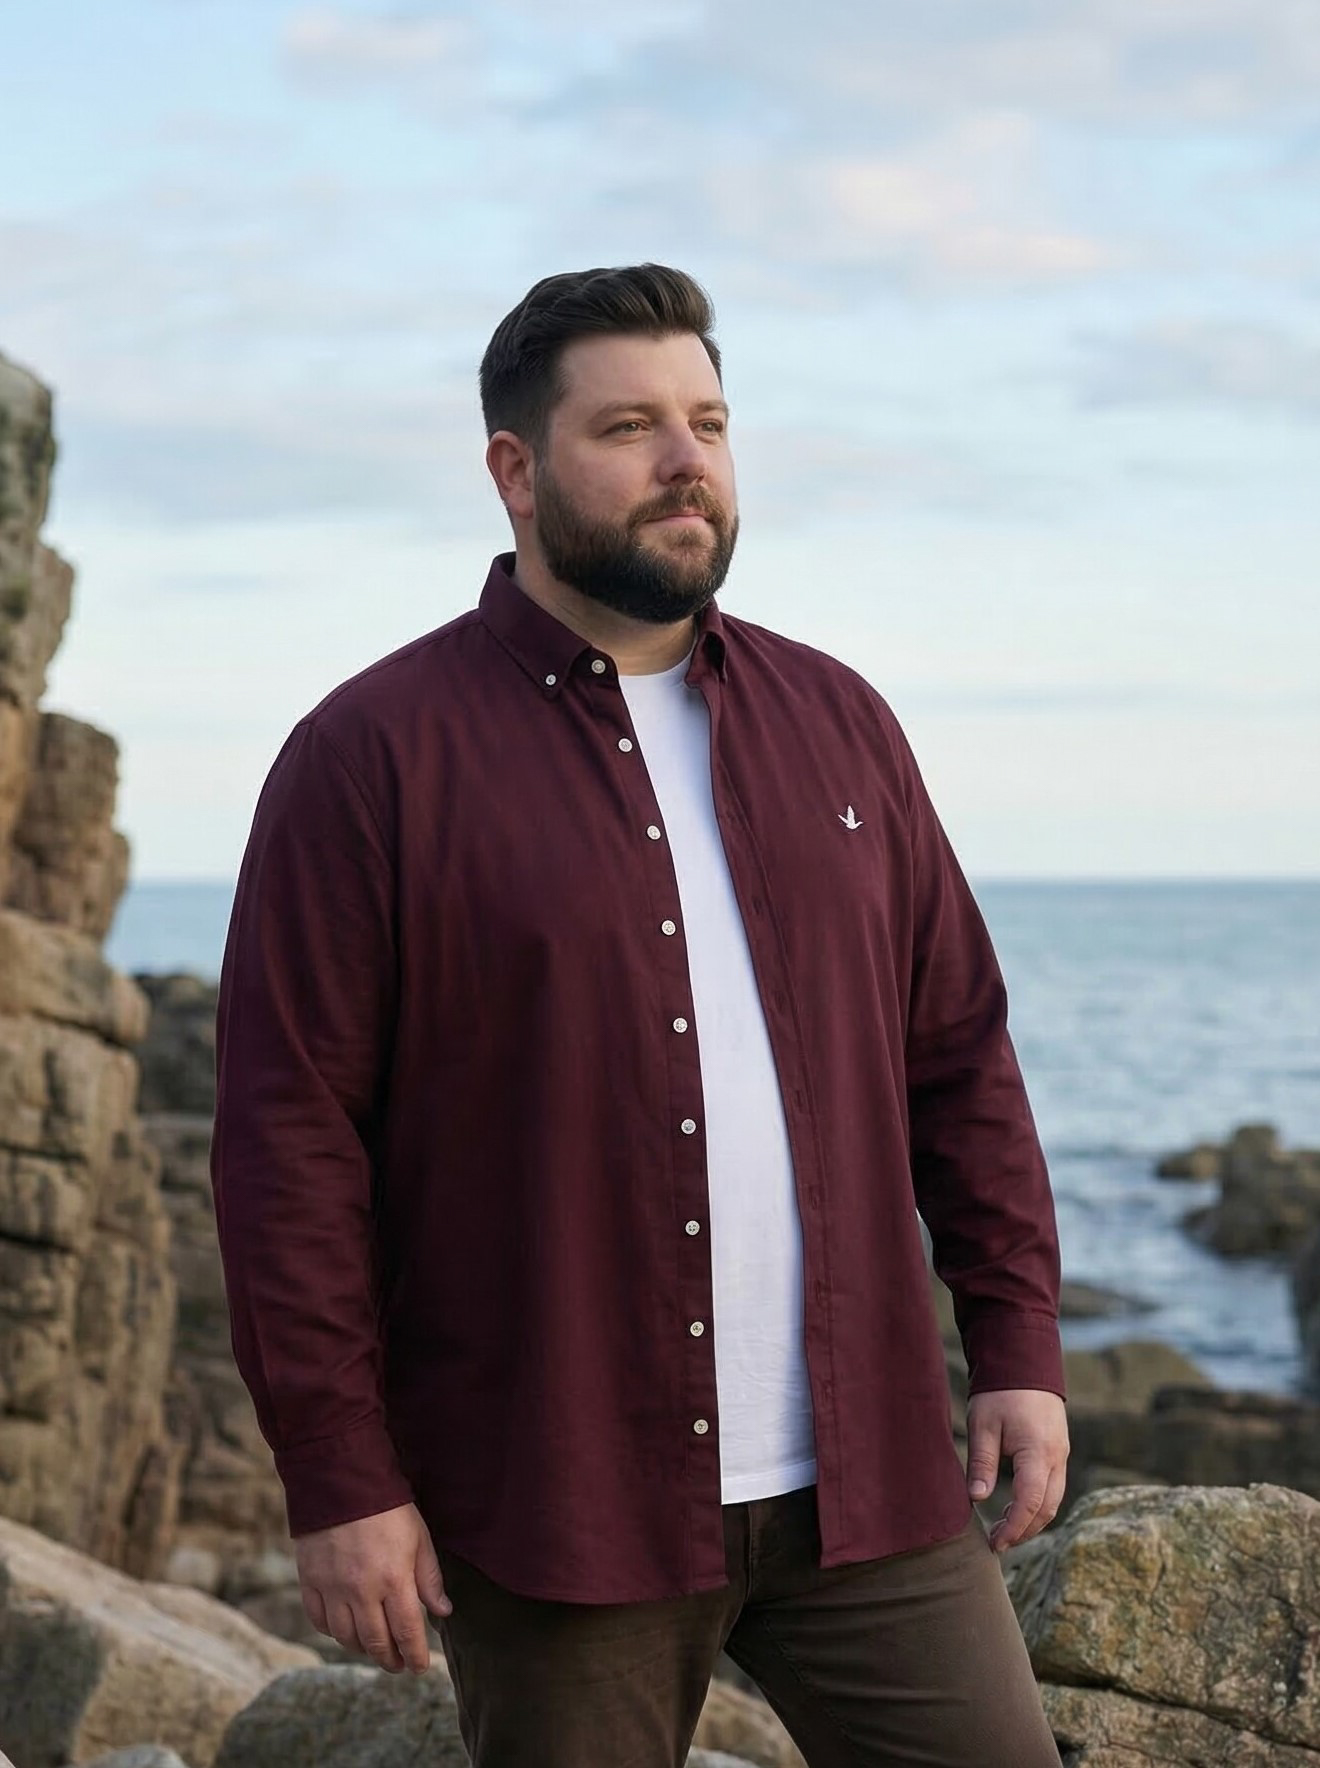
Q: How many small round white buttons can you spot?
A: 10